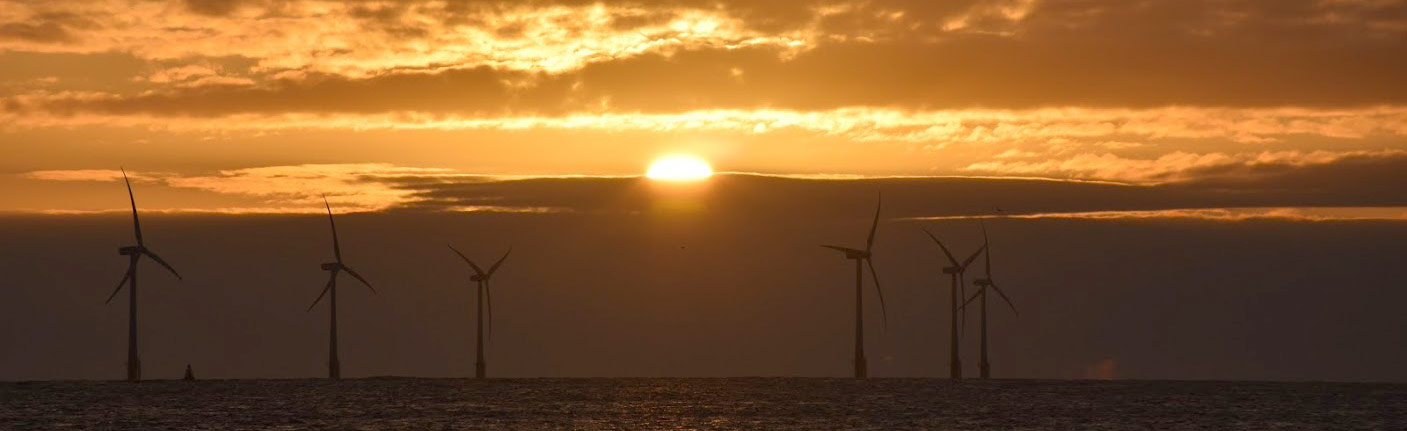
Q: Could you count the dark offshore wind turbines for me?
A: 6